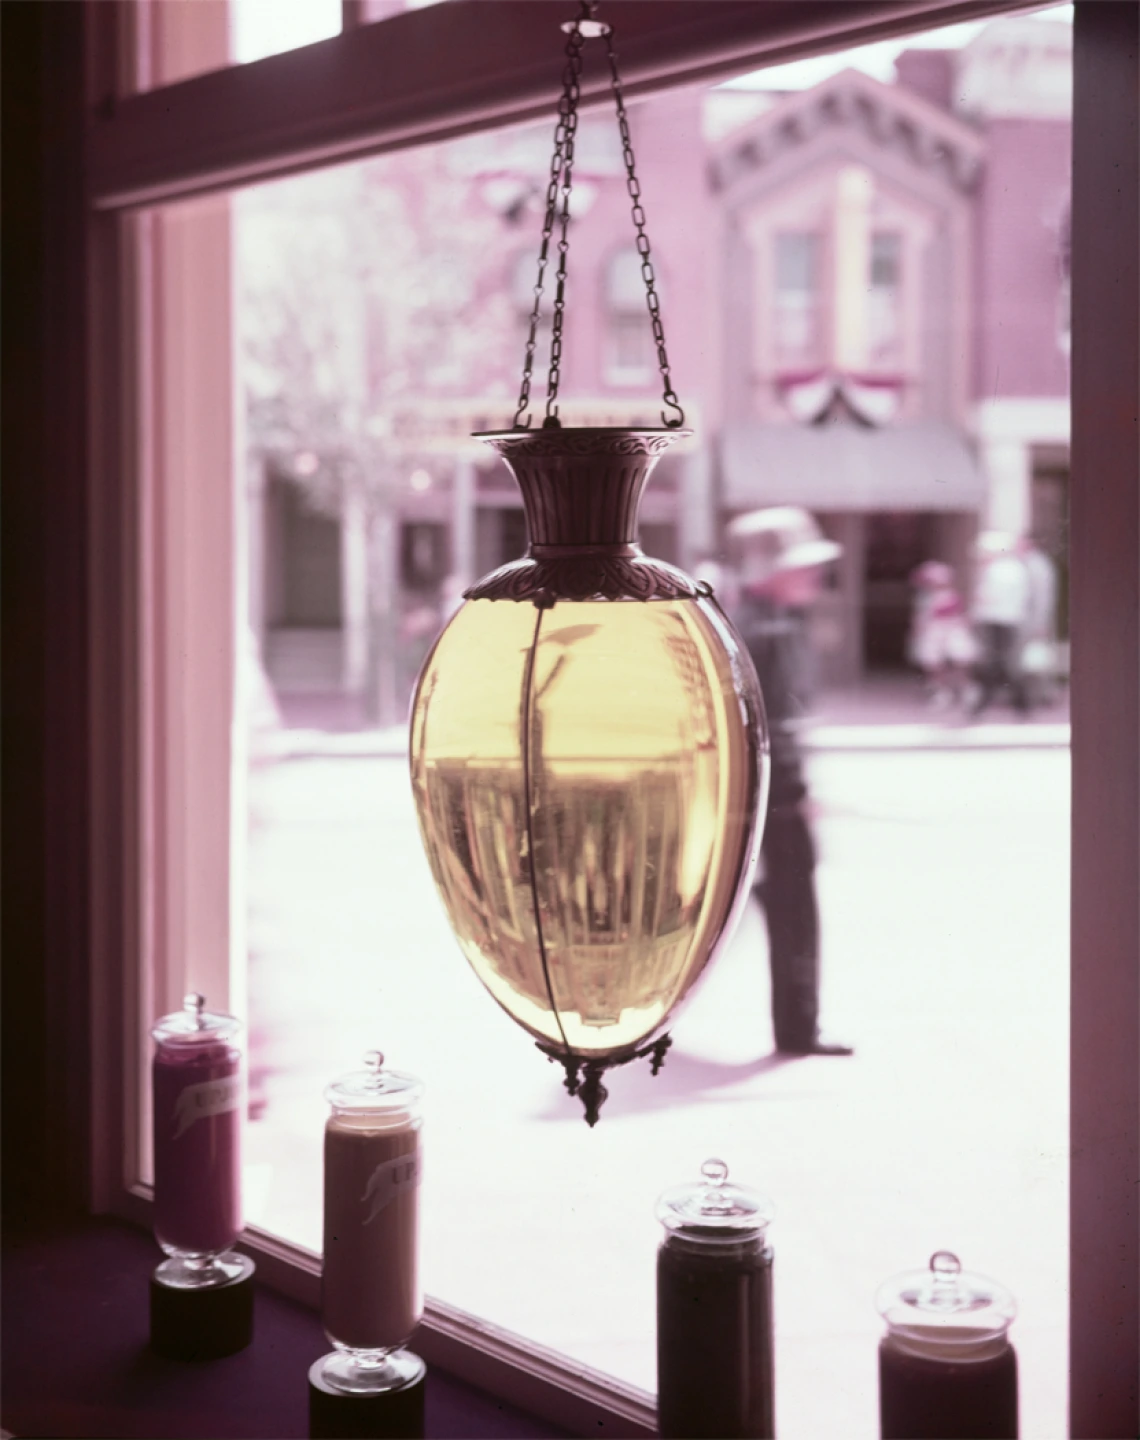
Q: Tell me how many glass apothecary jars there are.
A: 4